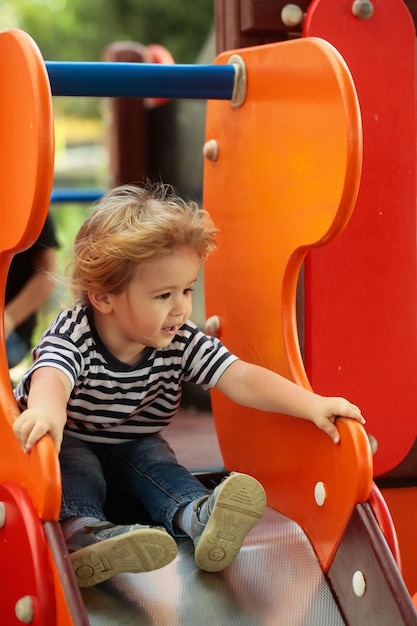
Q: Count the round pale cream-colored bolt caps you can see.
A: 9